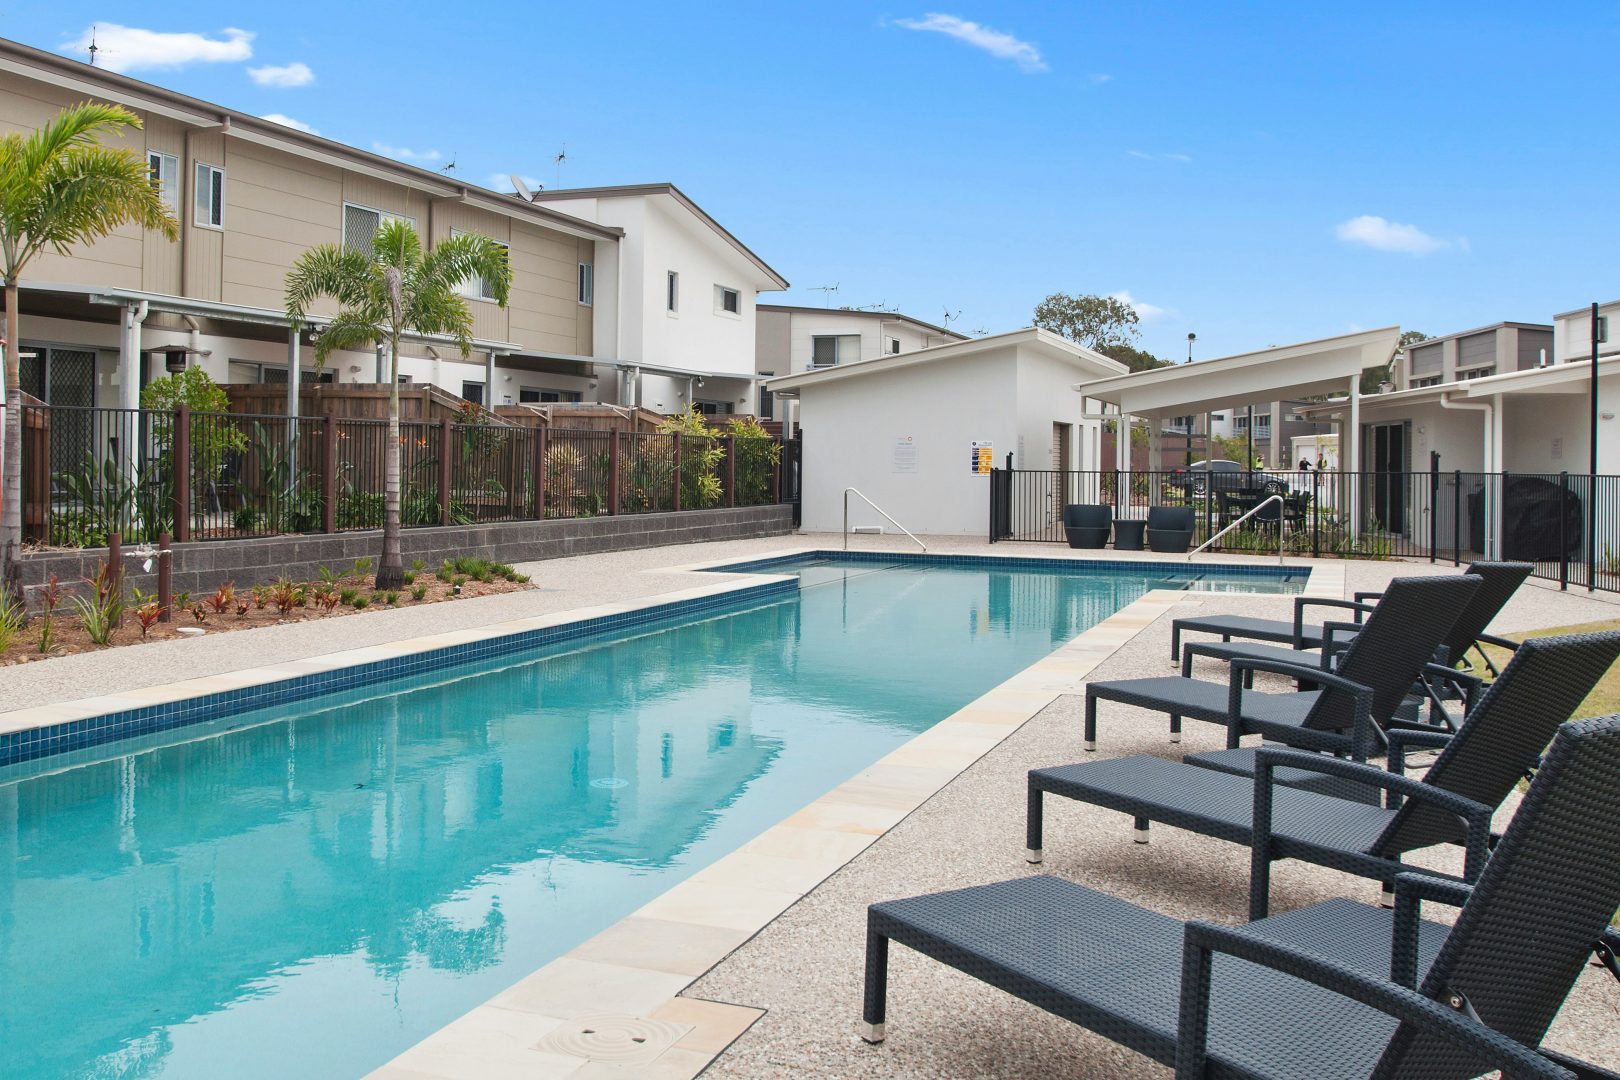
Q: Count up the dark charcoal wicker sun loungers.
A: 5